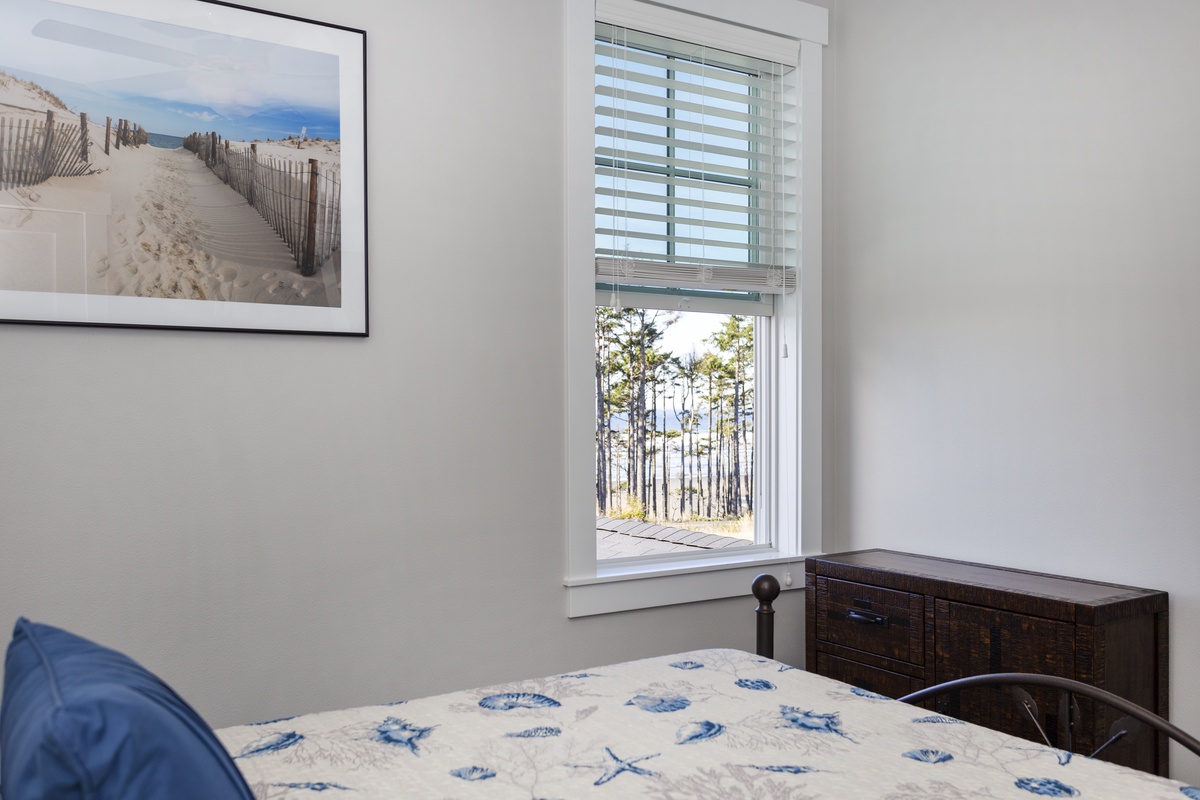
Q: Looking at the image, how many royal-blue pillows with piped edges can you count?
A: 1